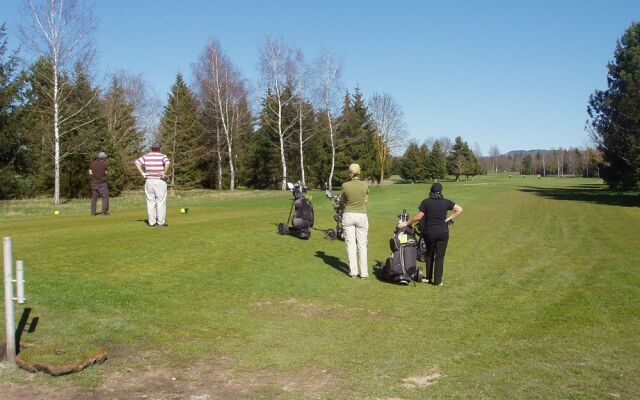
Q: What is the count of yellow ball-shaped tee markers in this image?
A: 2